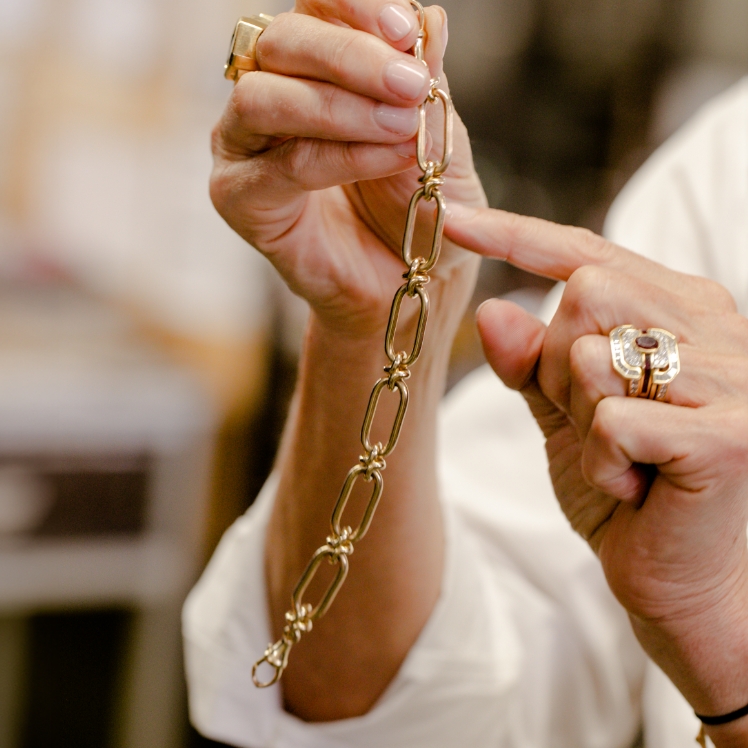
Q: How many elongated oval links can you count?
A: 6